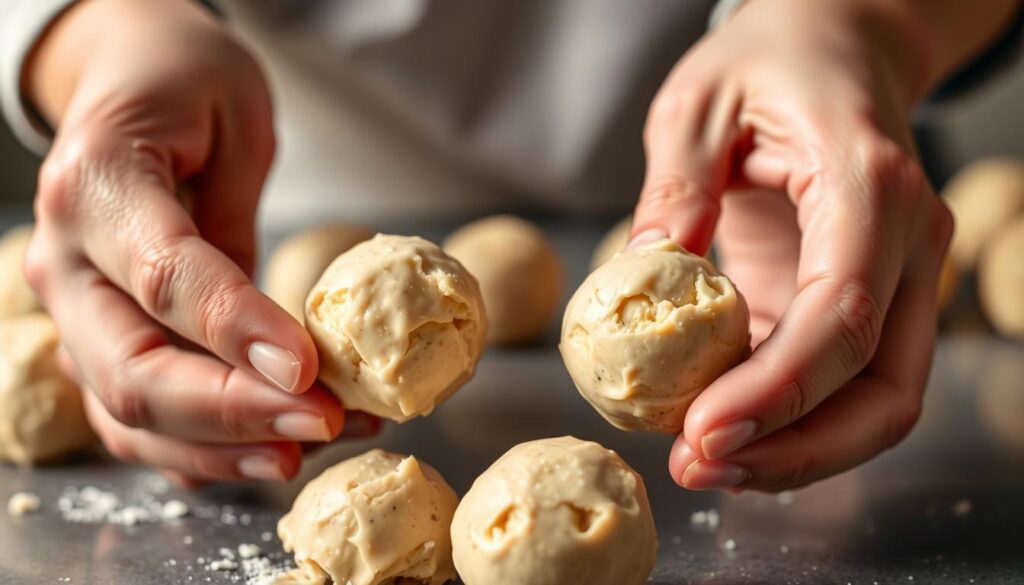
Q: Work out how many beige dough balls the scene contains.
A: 11